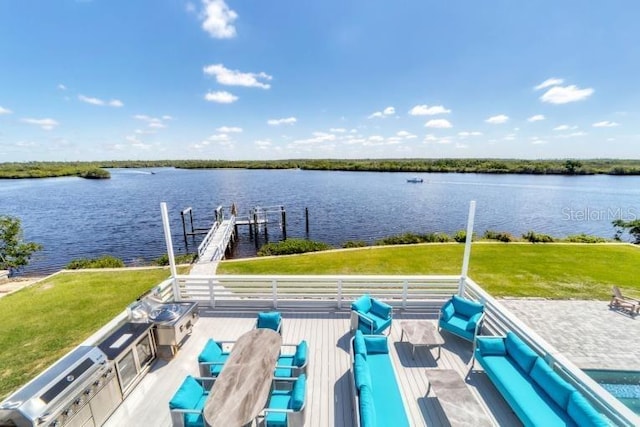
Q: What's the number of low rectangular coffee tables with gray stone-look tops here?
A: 2